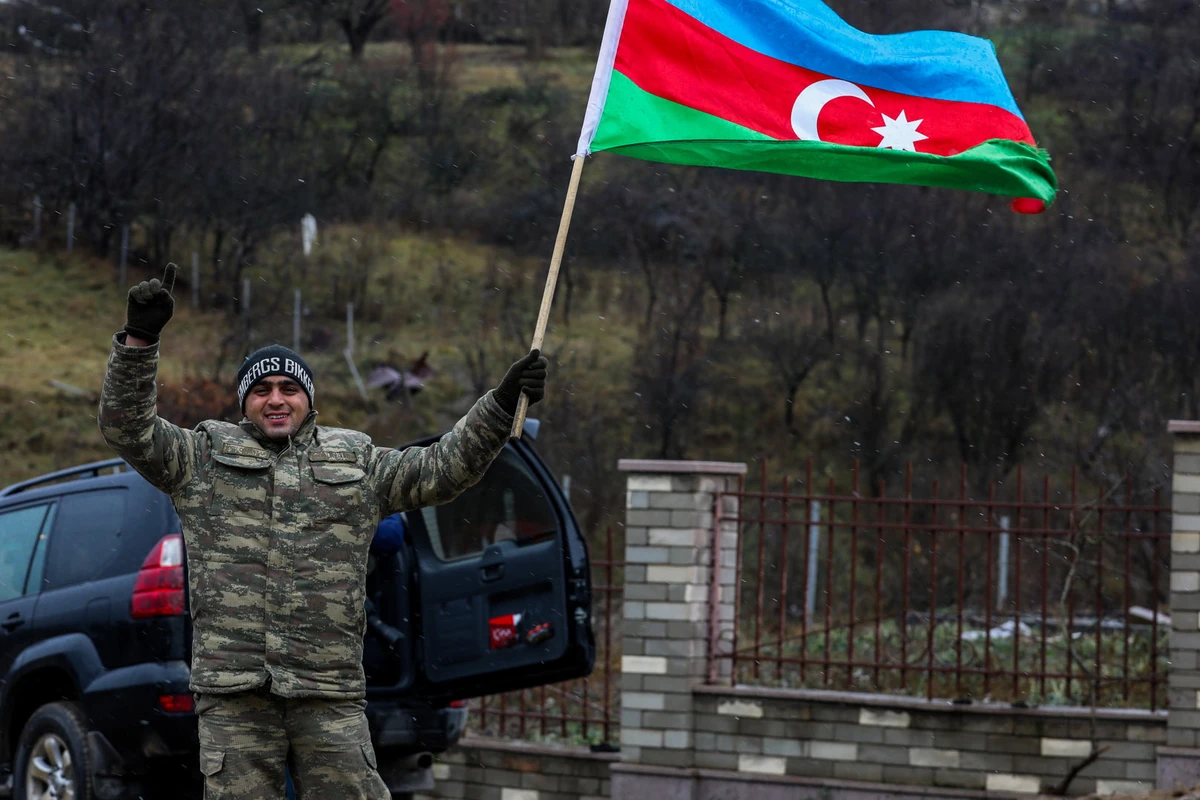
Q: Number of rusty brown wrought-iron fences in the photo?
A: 2